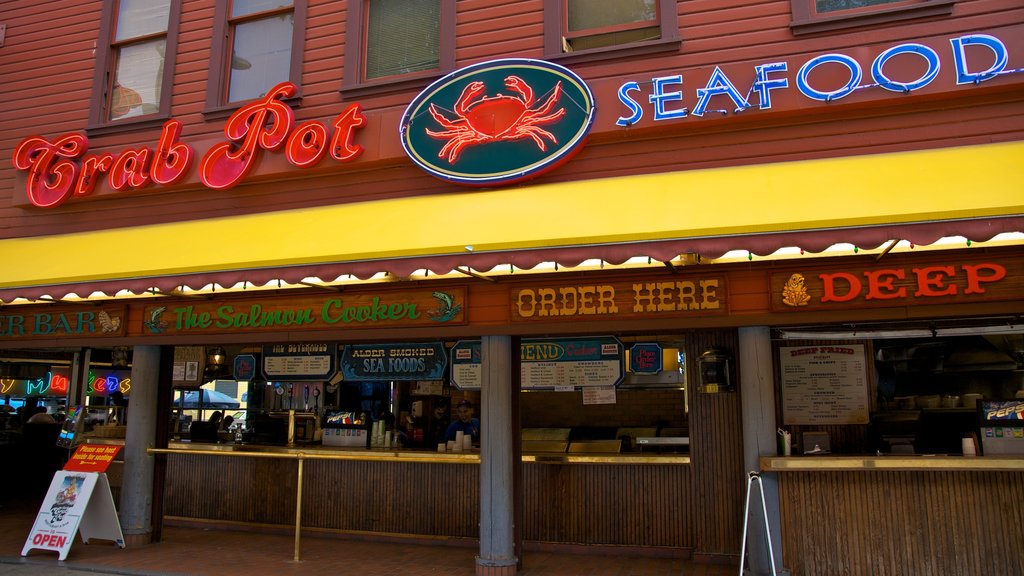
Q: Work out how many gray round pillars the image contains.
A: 3